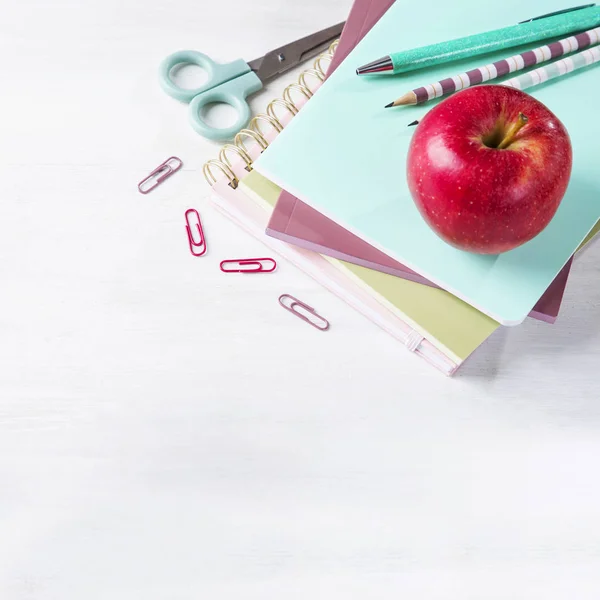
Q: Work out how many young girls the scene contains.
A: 0